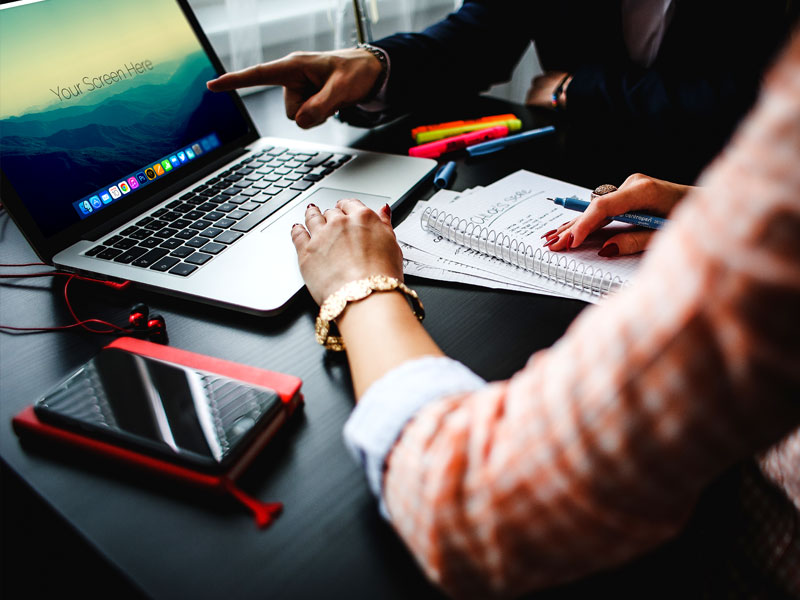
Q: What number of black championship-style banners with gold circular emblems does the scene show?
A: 0